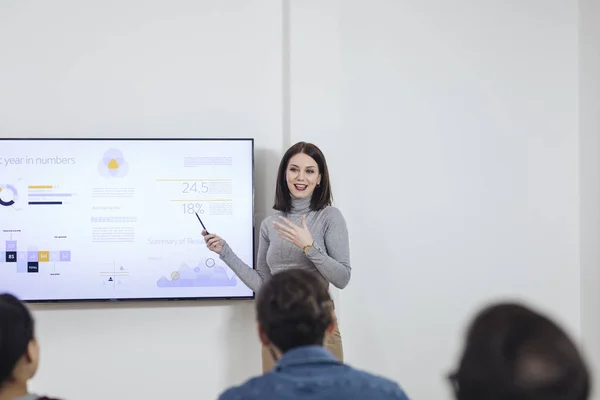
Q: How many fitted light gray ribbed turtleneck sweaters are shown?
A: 1